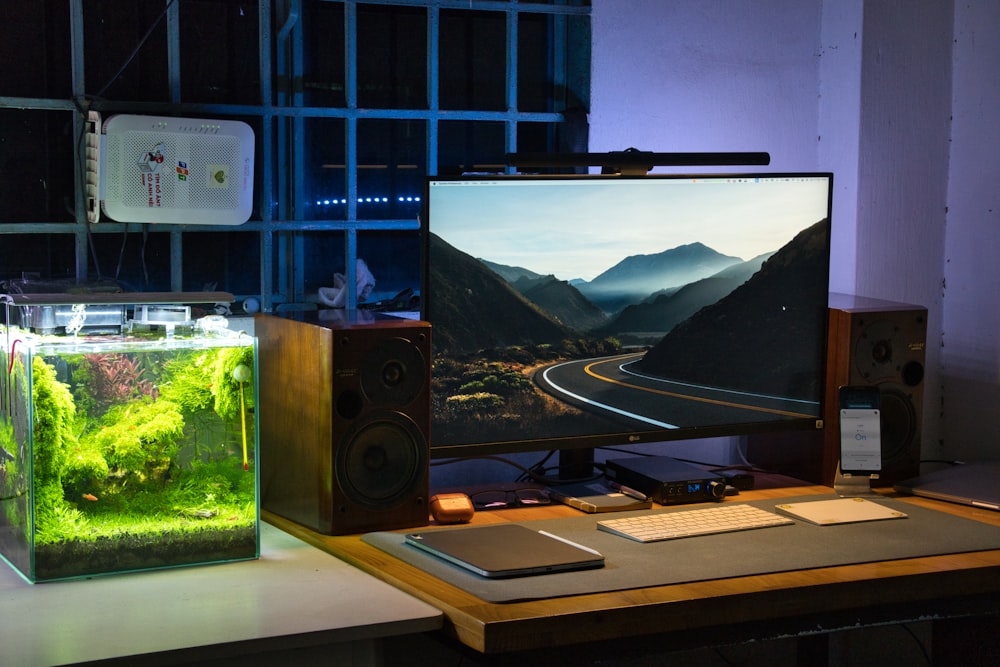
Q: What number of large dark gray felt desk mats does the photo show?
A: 1